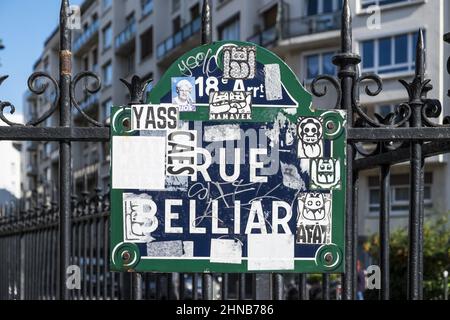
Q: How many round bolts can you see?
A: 4